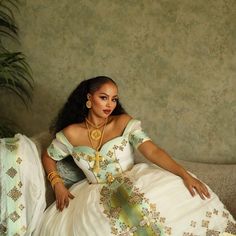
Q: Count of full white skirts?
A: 1